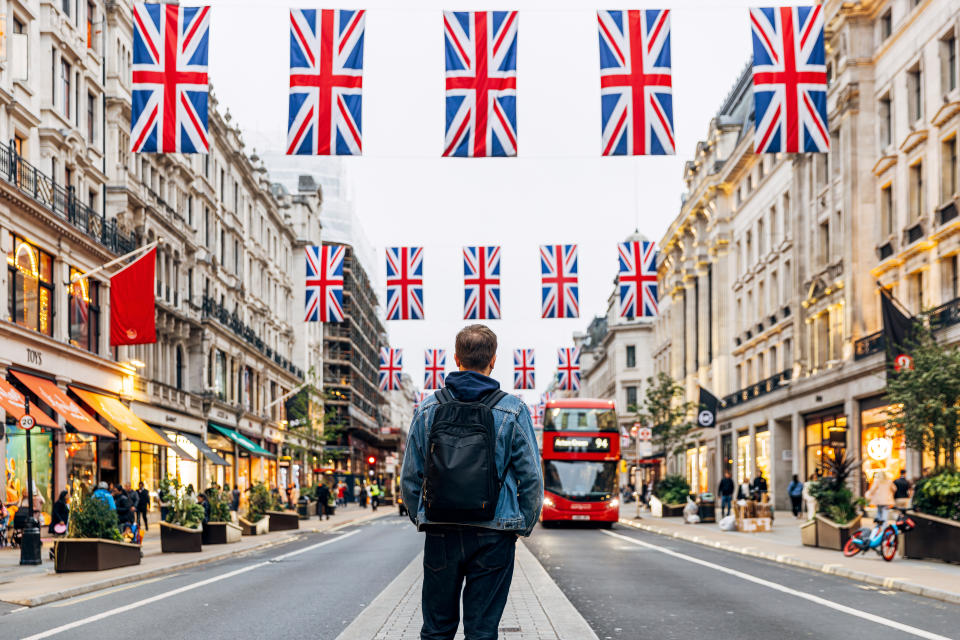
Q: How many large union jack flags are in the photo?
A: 5